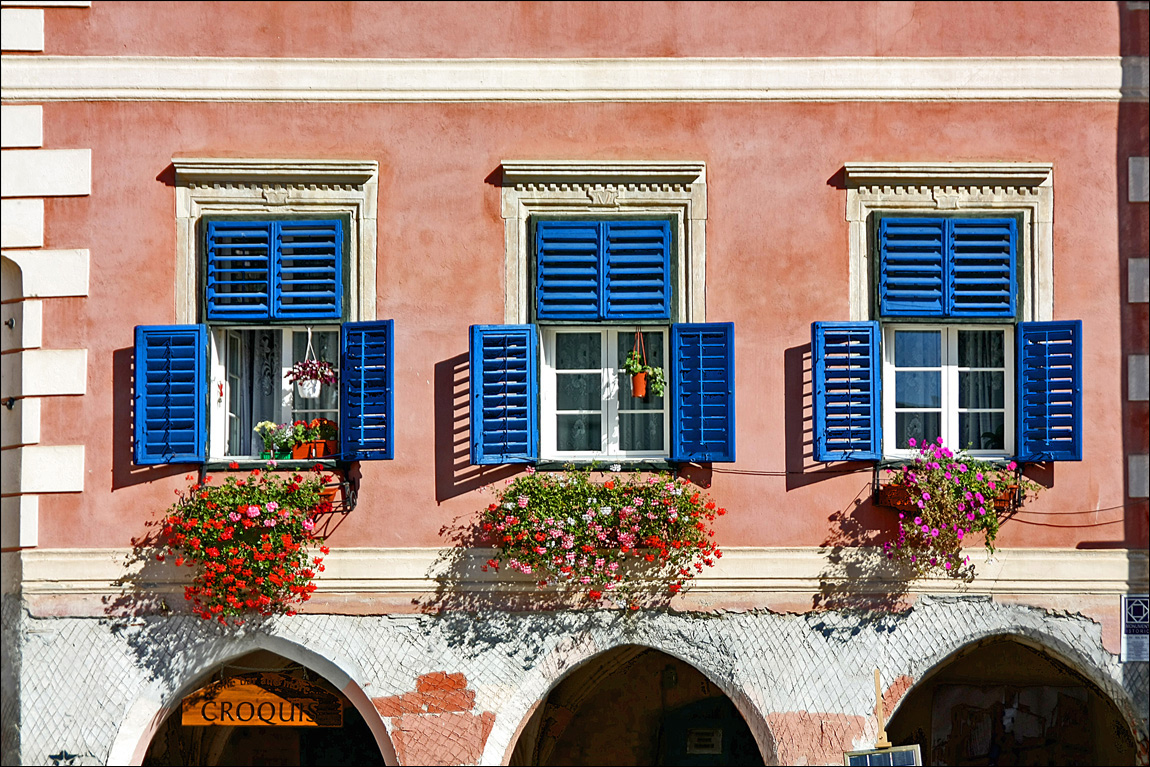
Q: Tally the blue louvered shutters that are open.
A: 6